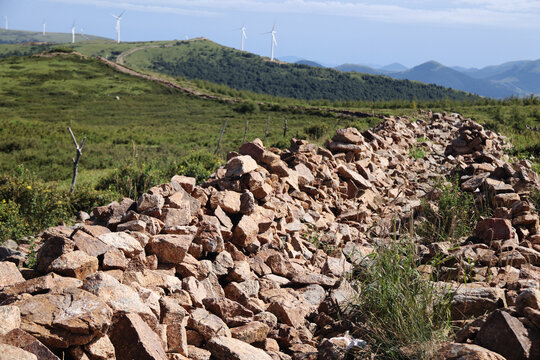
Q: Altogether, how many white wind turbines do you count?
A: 6